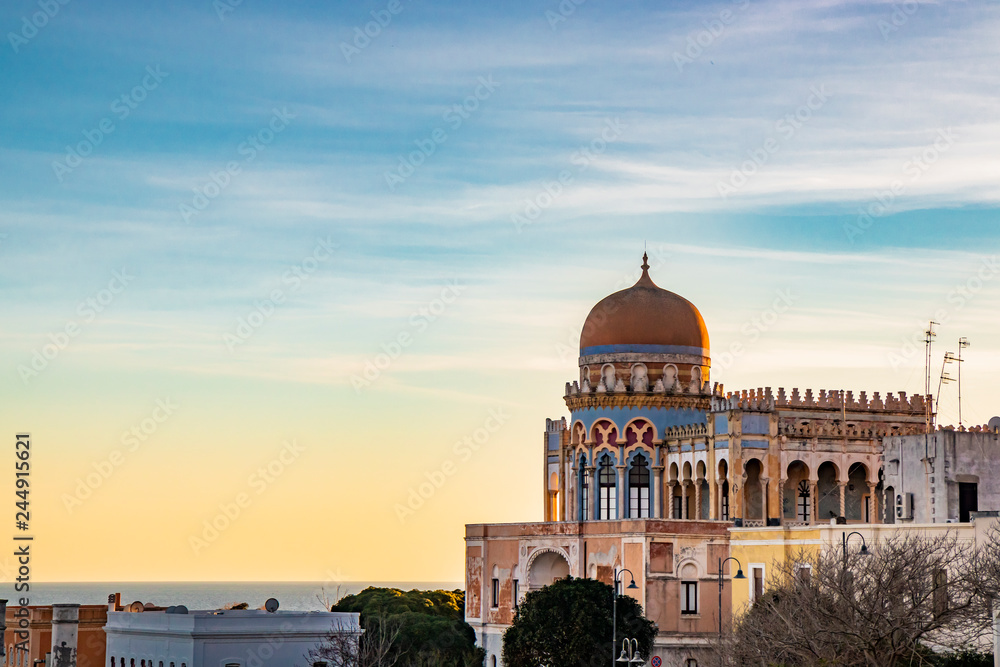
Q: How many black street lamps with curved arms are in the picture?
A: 3